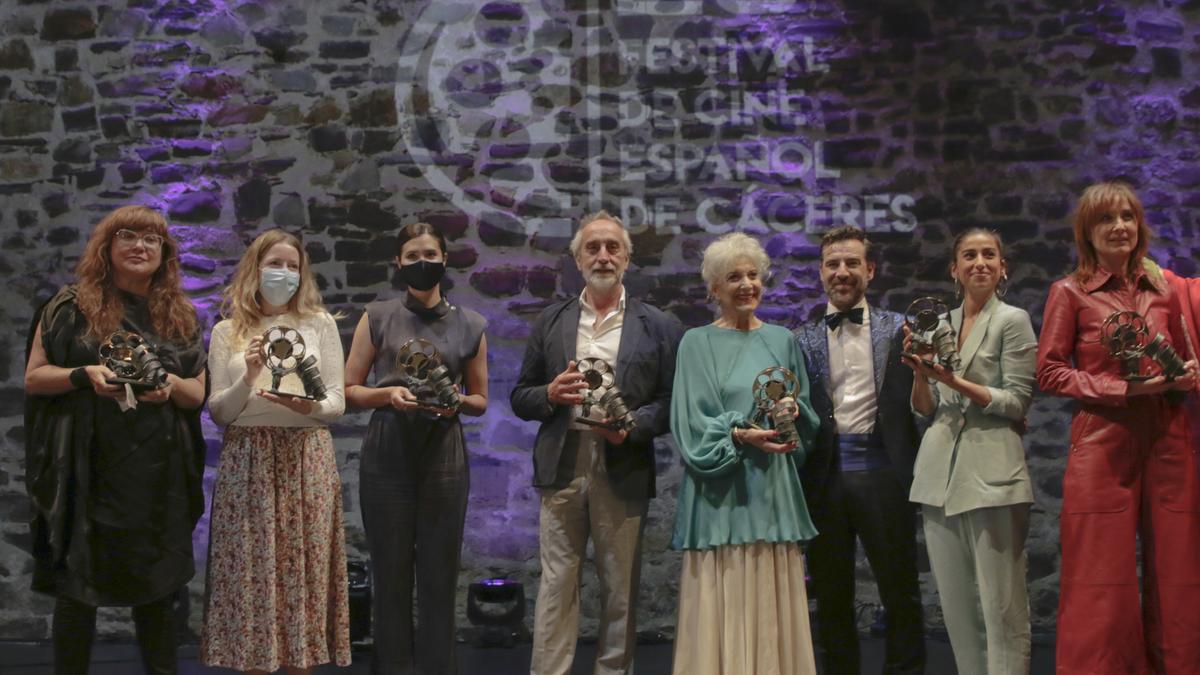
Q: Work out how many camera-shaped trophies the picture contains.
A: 7